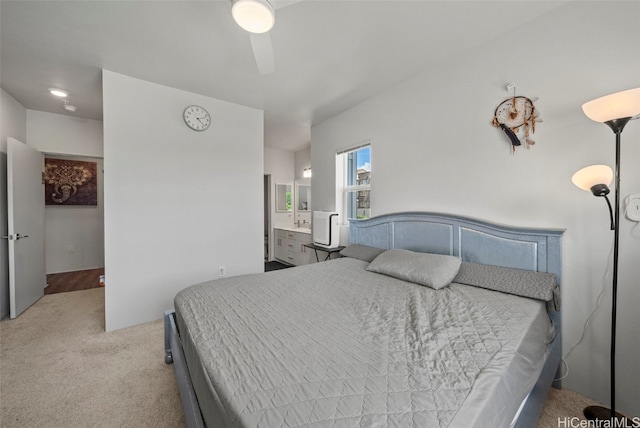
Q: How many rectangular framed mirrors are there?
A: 2